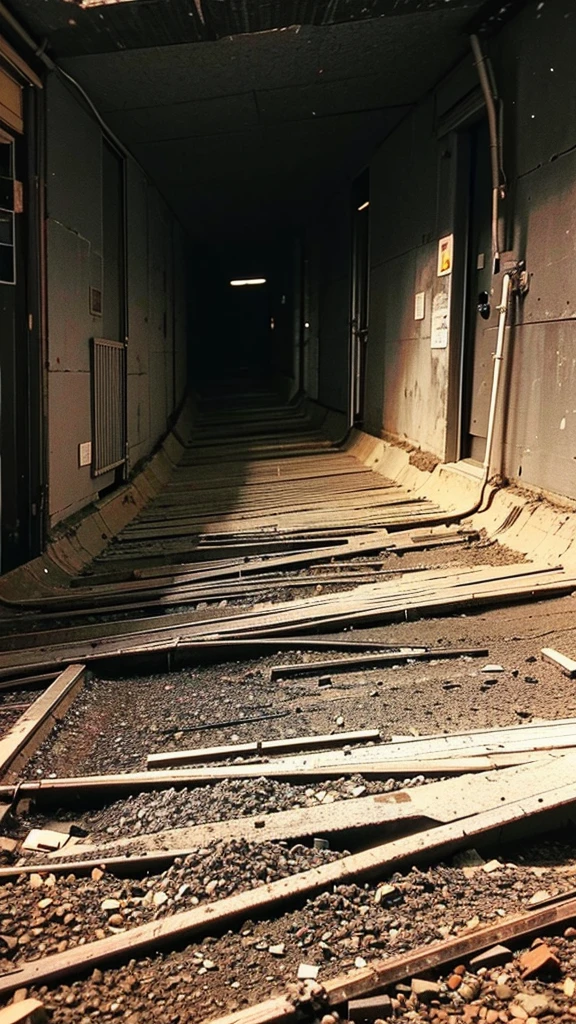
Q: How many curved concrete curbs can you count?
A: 2